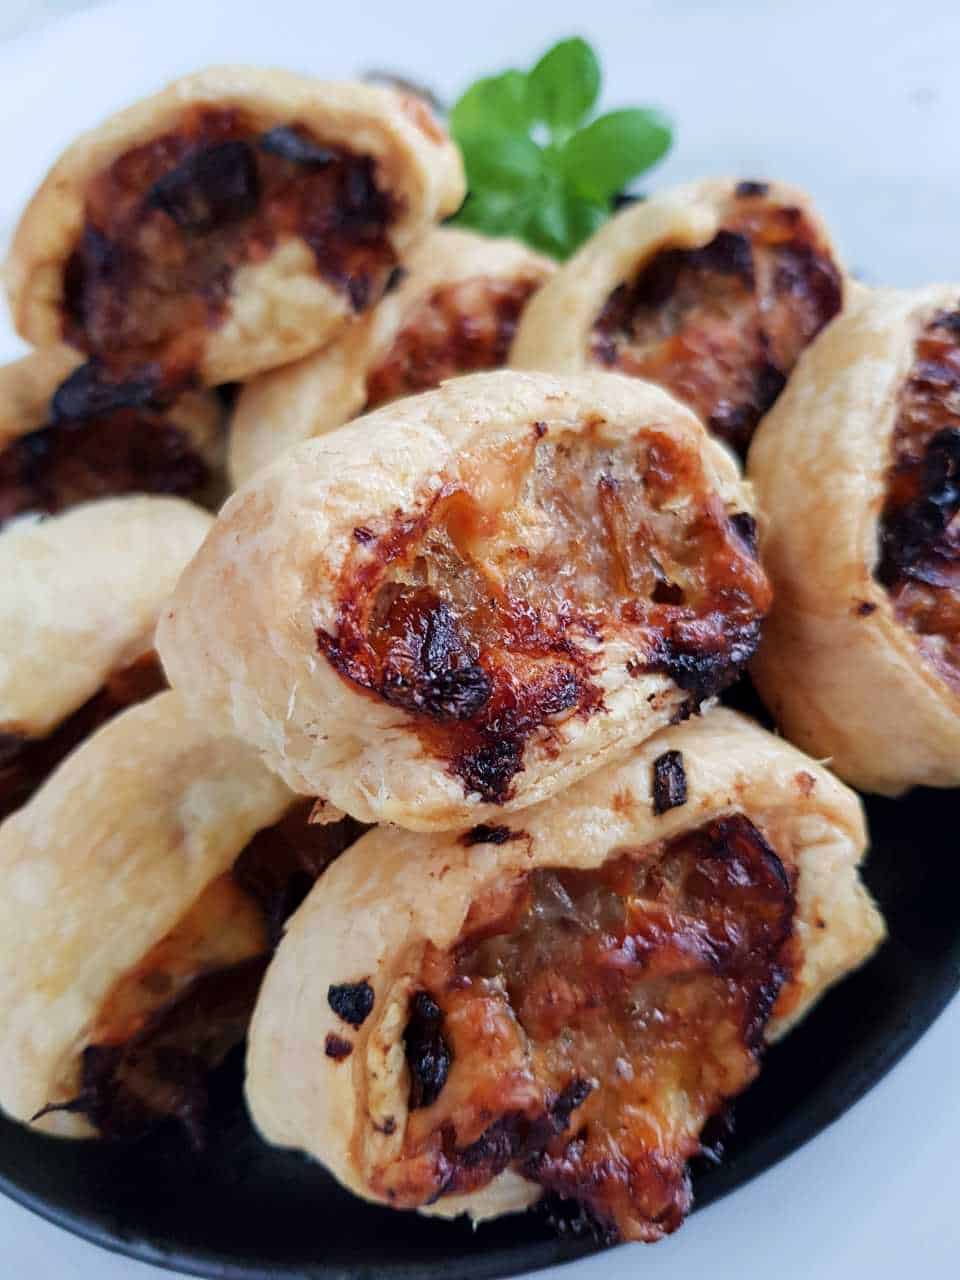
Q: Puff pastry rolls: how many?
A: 9